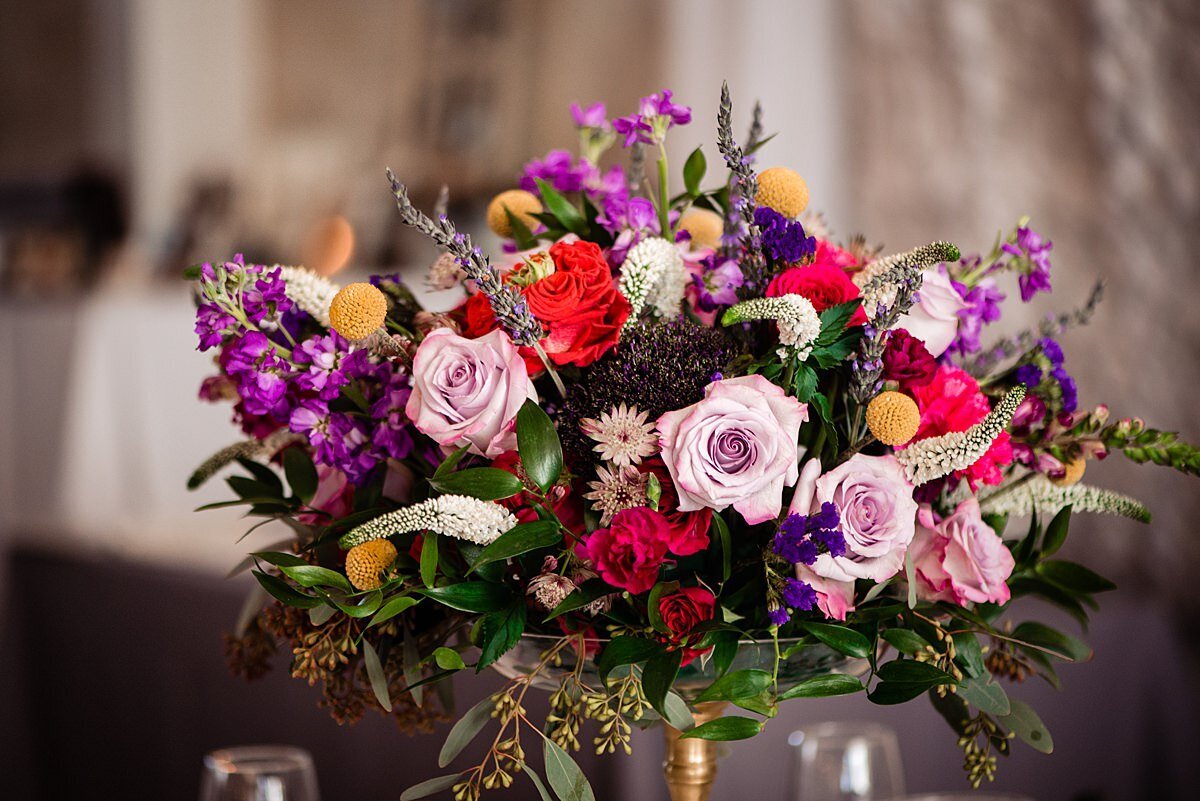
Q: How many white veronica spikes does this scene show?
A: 8